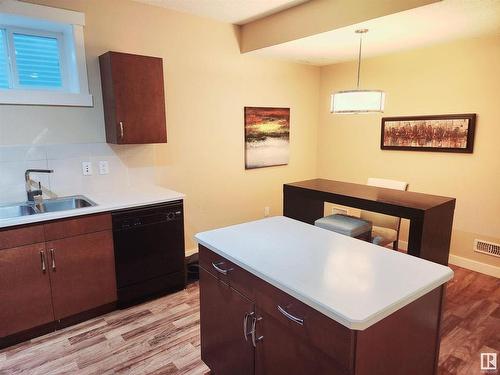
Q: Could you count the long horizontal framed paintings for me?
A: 1